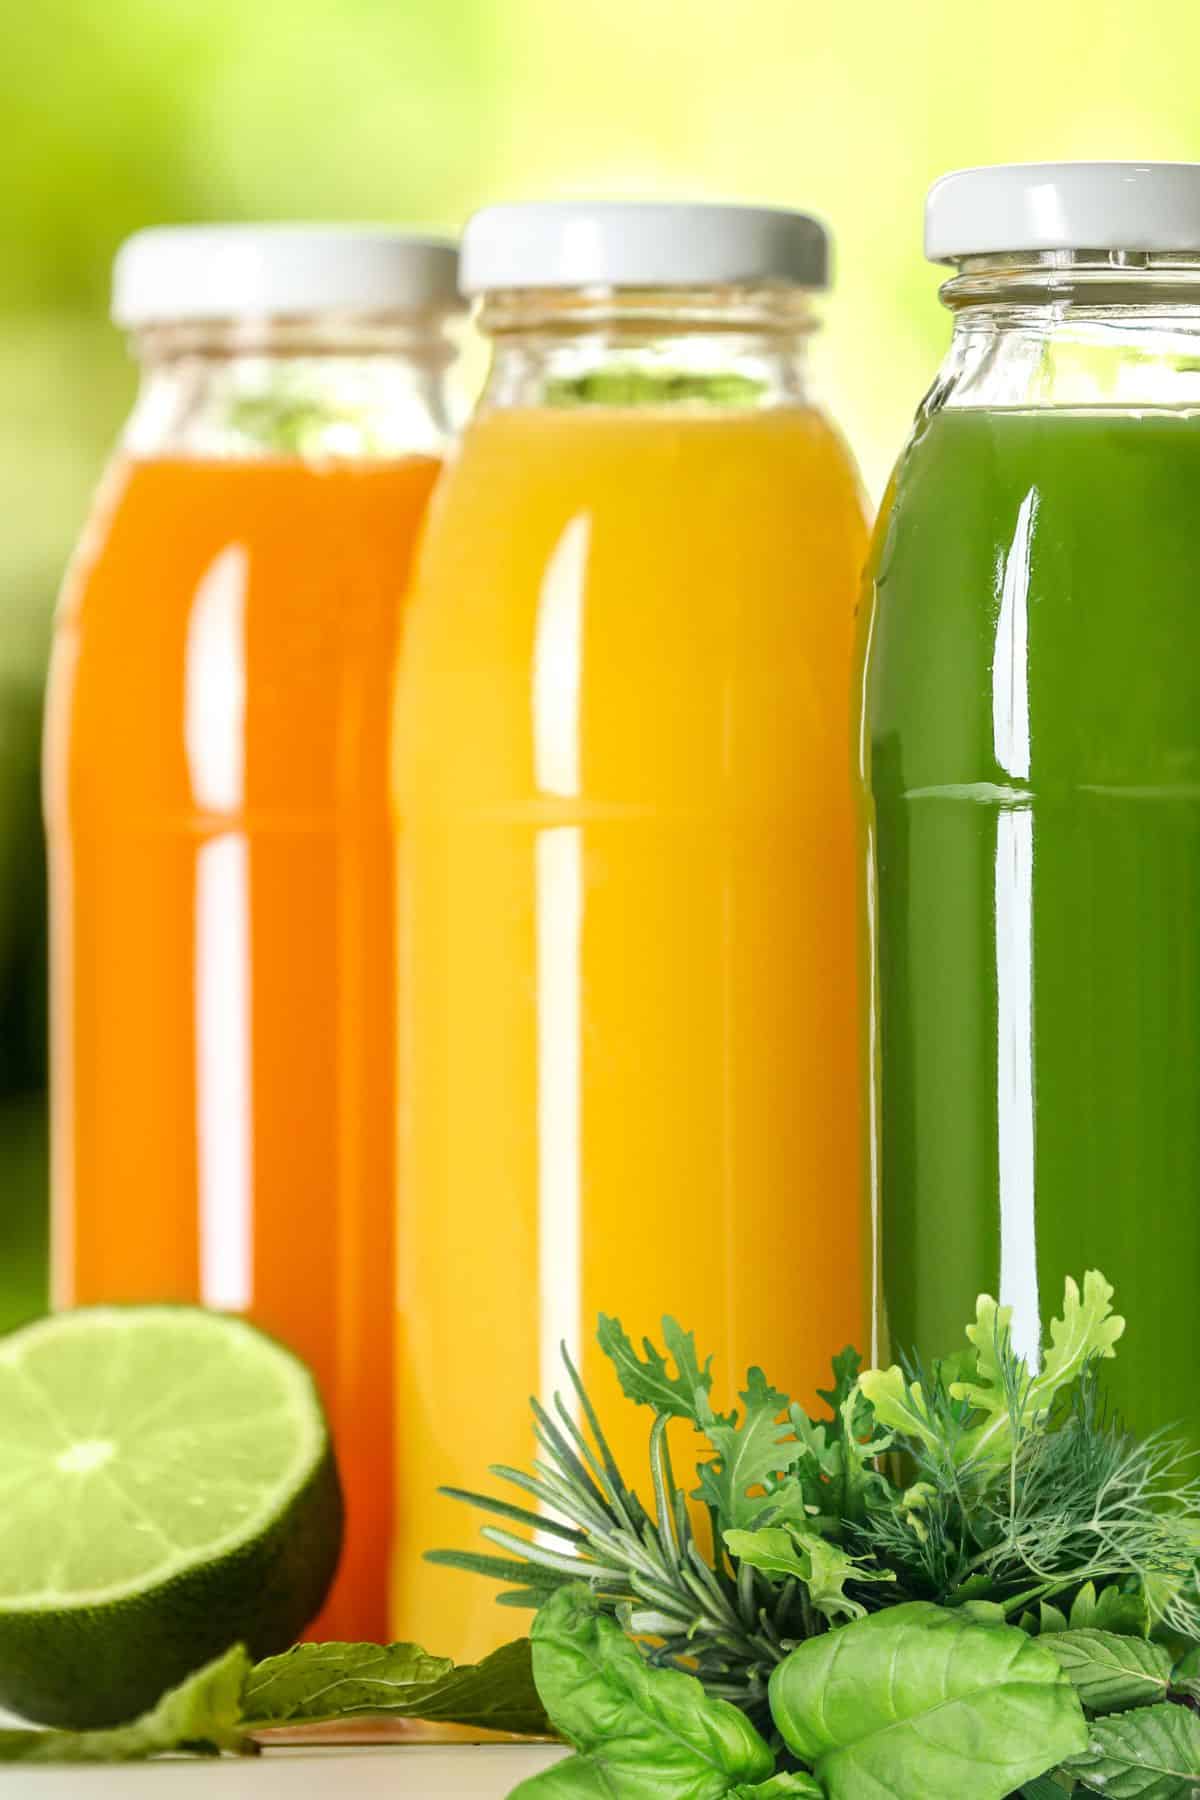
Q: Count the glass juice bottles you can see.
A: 3